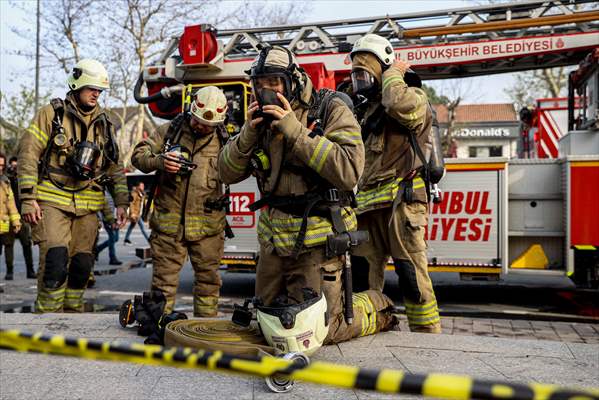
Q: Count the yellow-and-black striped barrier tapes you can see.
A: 1